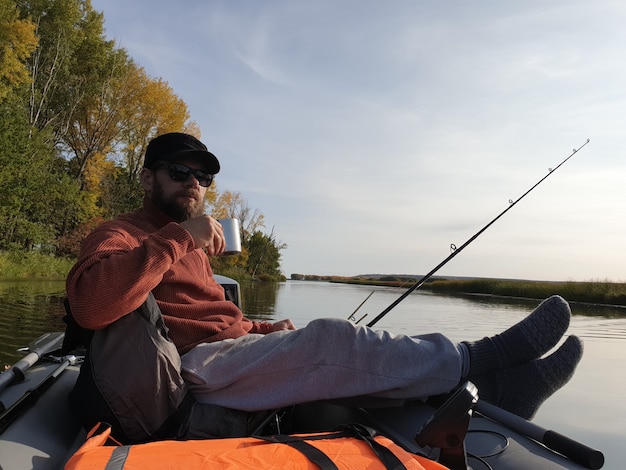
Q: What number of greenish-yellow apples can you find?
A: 0